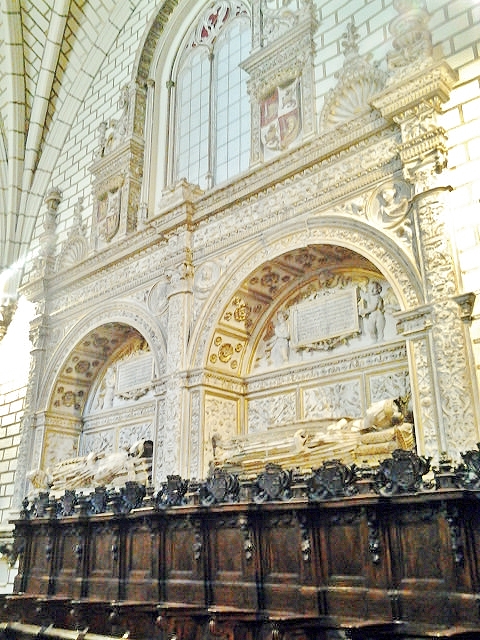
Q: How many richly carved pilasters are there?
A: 3